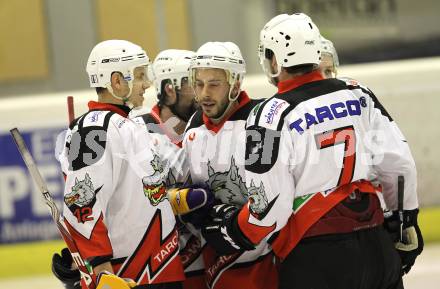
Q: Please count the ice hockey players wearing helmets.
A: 5